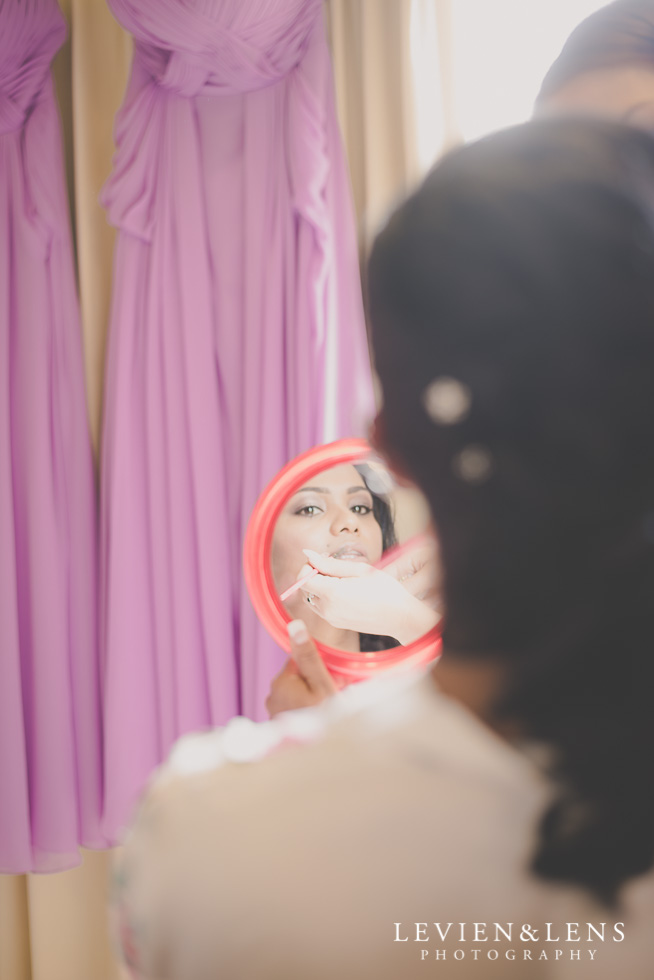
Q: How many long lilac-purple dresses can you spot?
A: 2